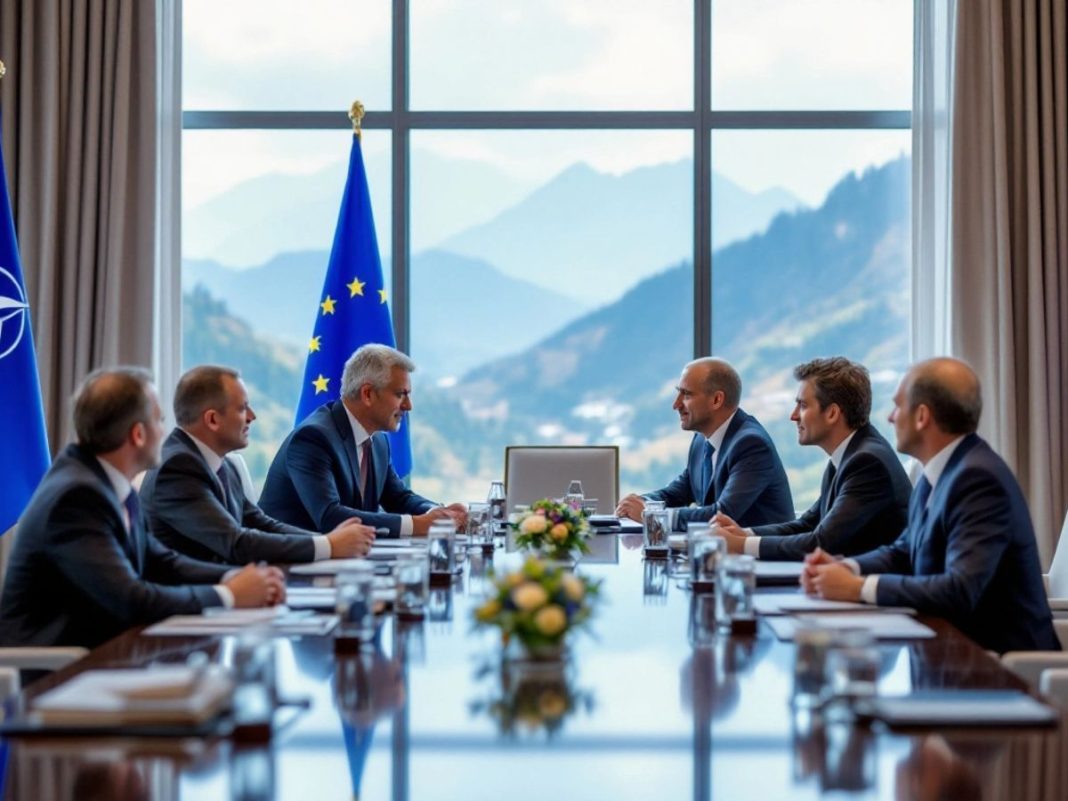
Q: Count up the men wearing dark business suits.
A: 6